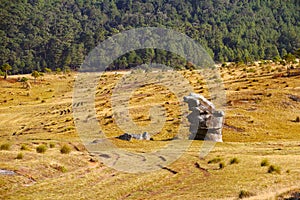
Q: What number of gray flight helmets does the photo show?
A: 0